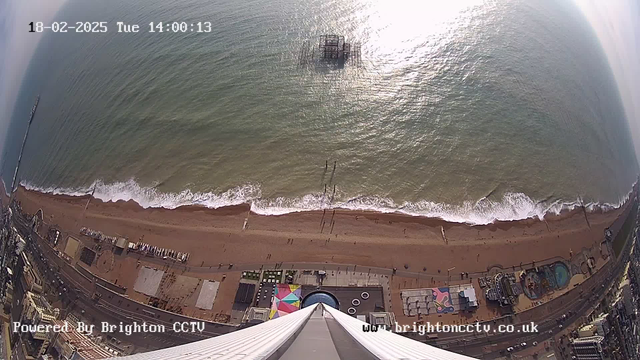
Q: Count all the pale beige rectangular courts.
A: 2